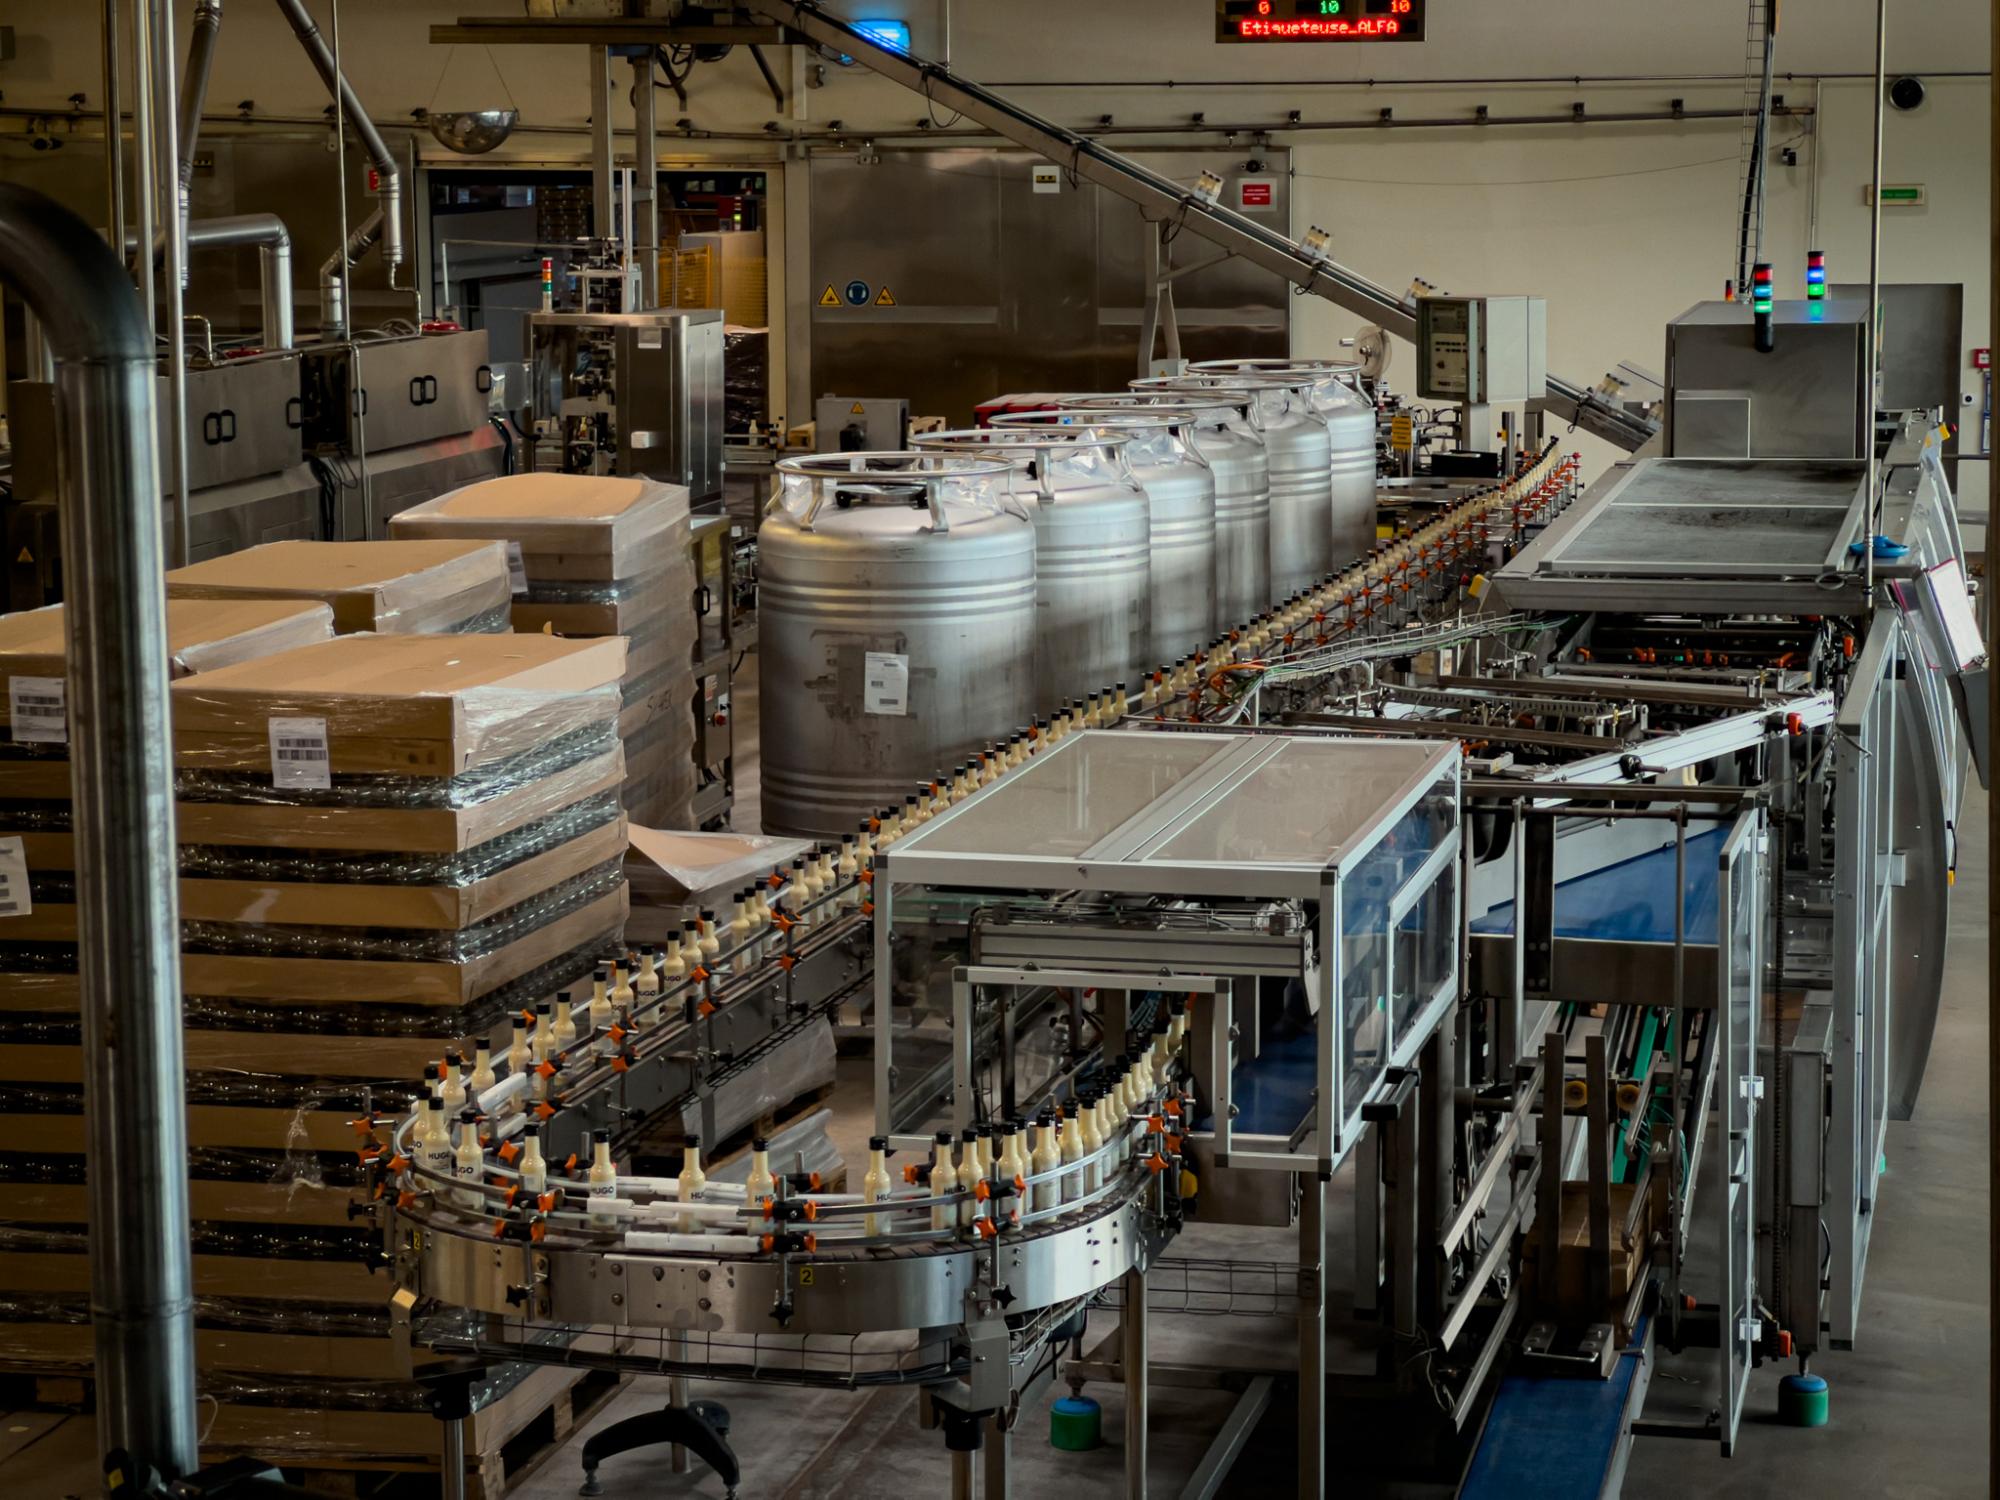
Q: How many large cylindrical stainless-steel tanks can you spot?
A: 6